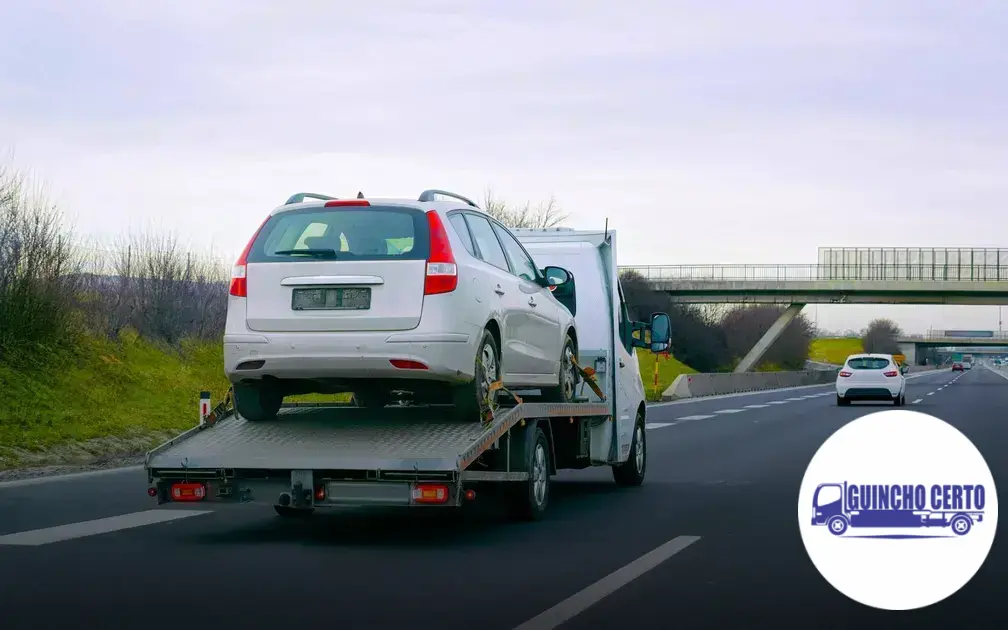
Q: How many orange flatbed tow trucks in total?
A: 0